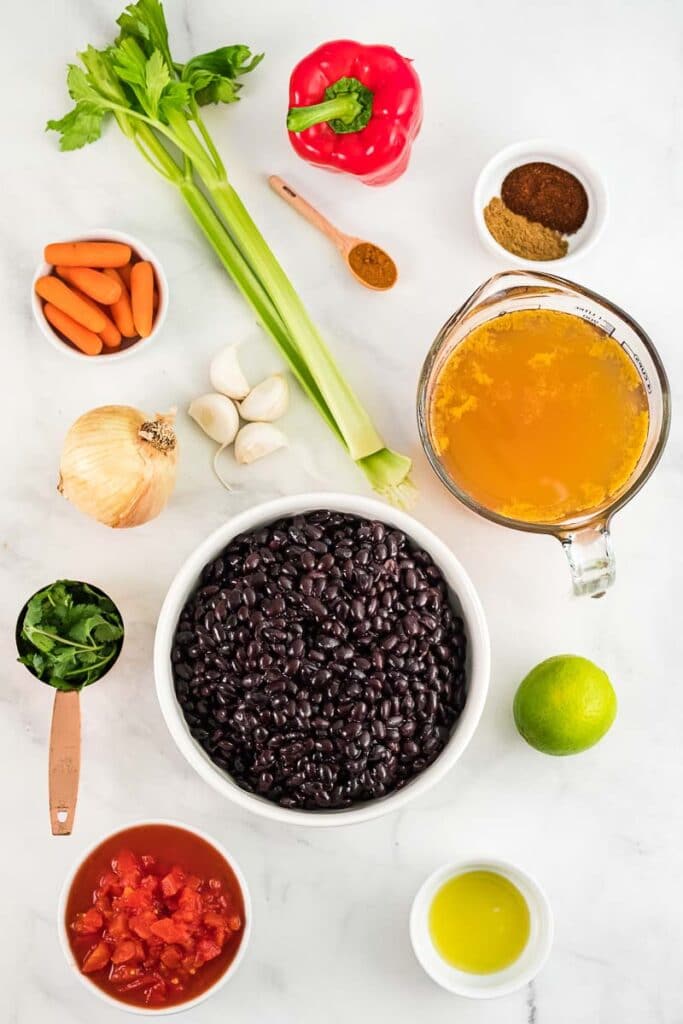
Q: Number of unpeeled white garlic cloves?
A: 4